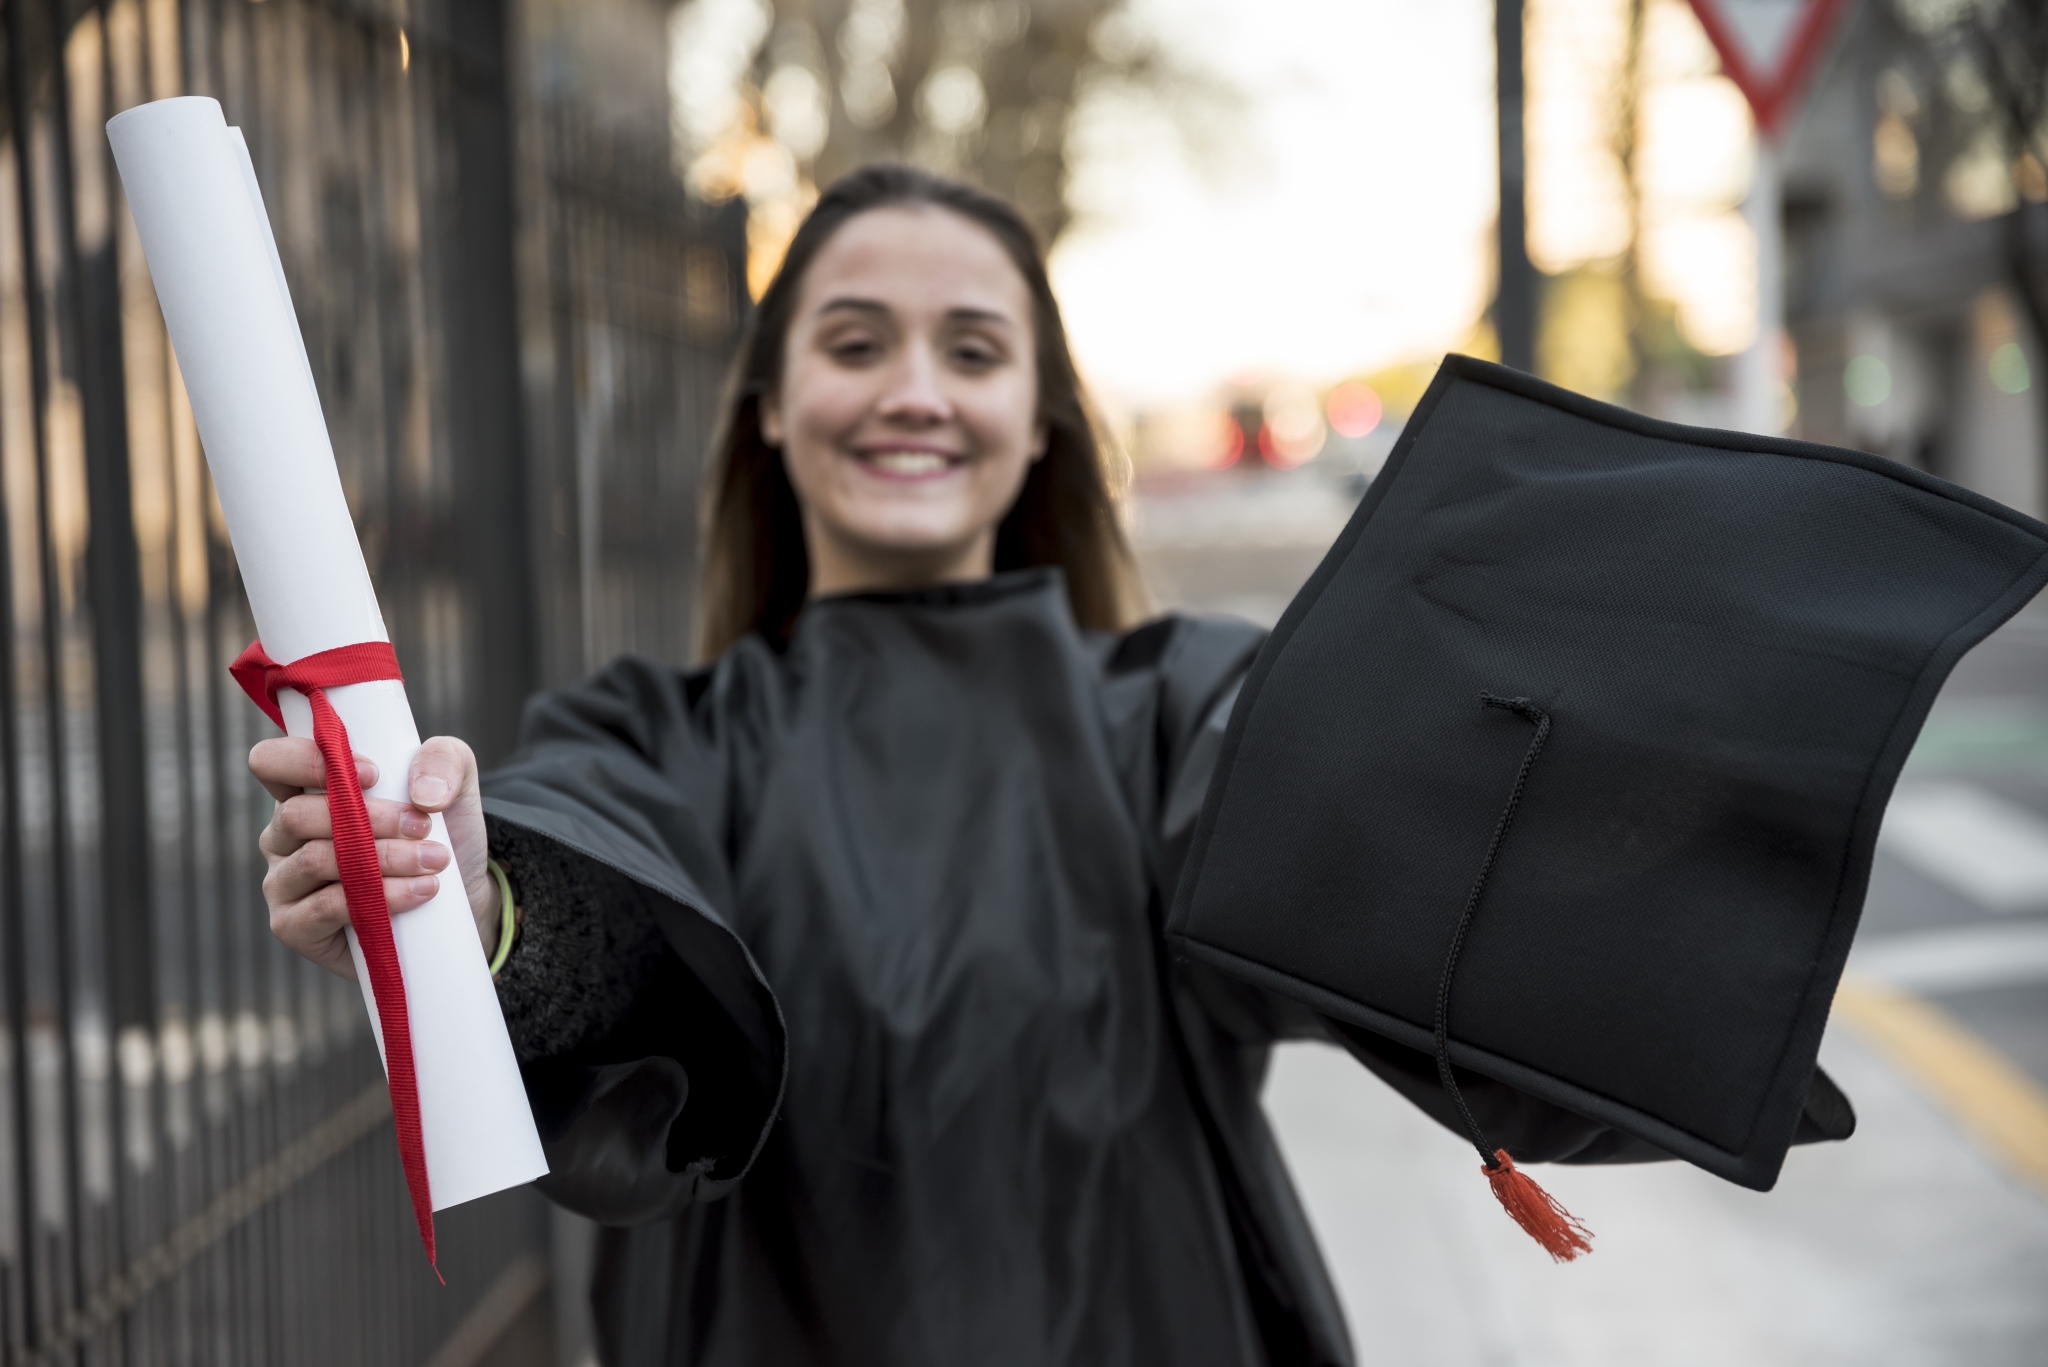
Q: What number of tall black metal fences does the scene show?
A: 1